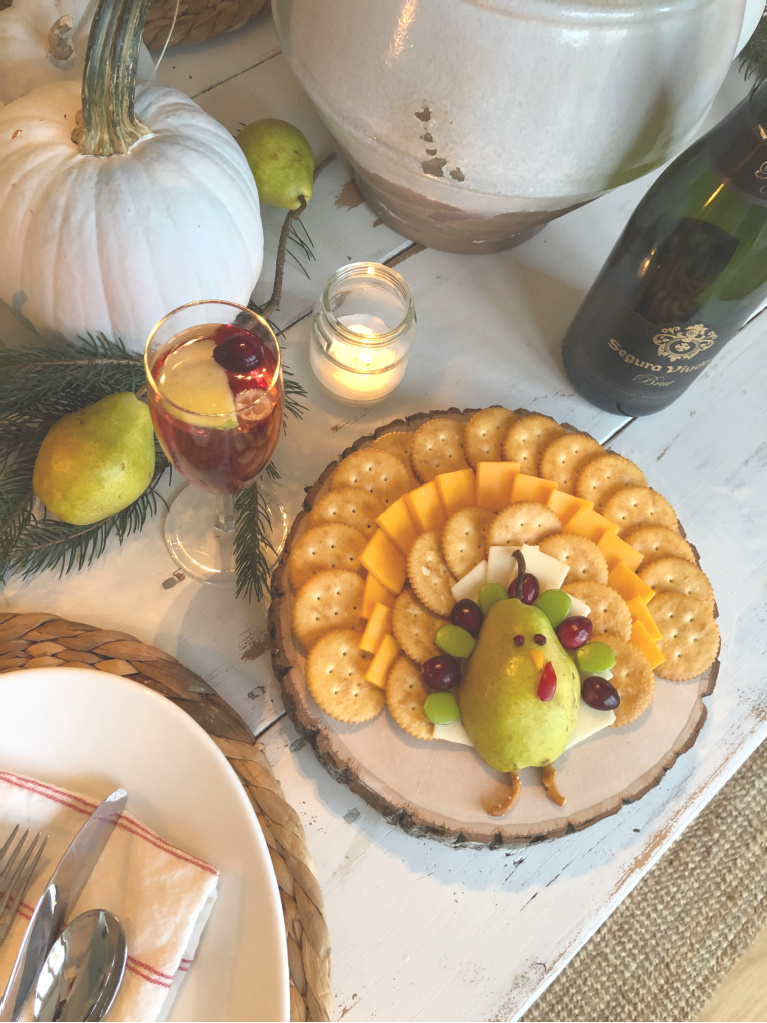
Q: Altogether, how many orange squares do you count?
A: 15